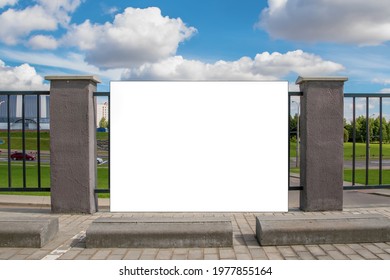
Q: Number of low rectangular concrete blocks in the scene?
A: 3